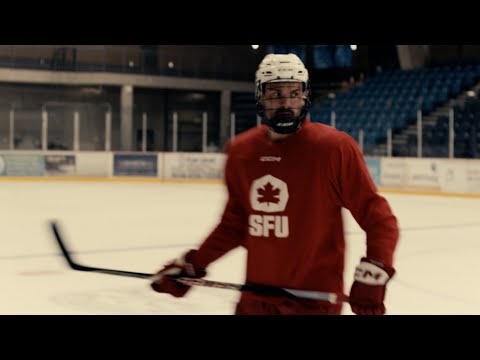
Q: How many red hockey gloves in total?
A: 2